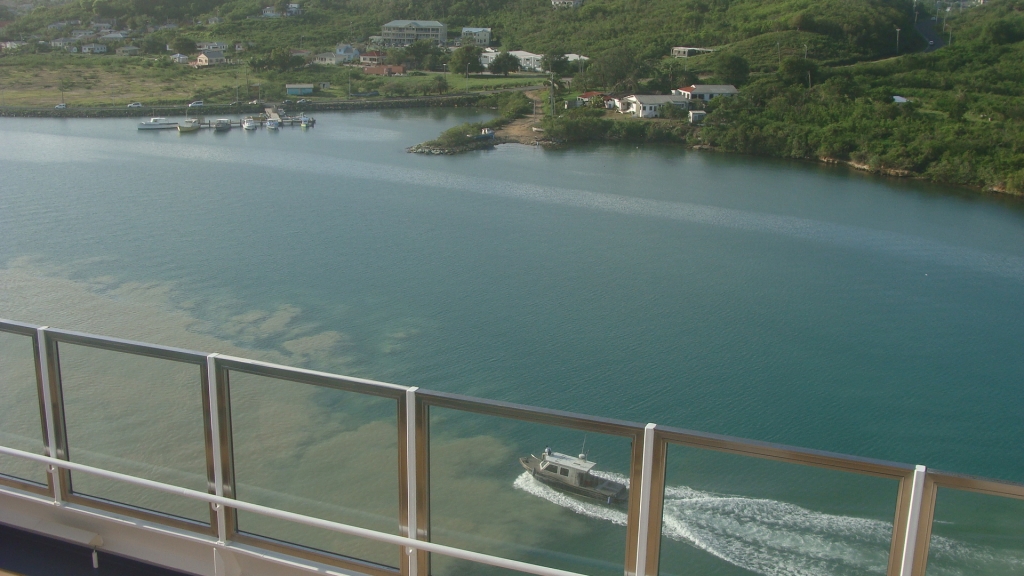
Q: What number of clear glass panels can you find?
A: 6